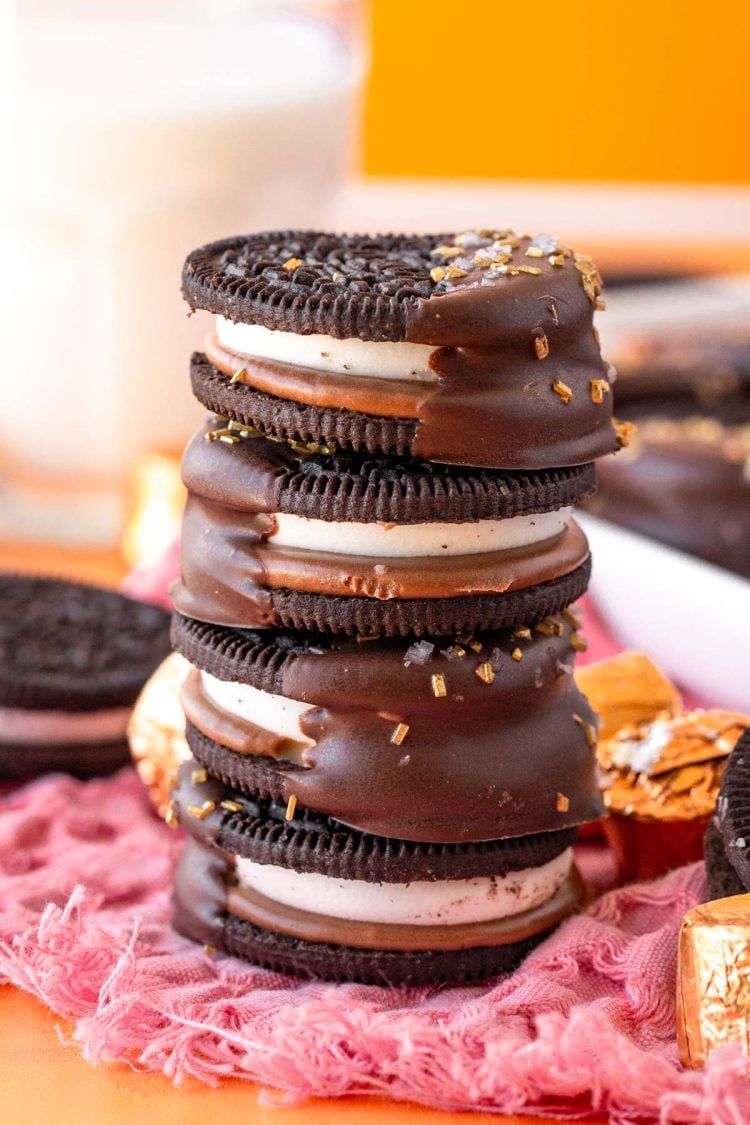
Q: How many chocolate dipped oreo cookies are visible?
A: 4